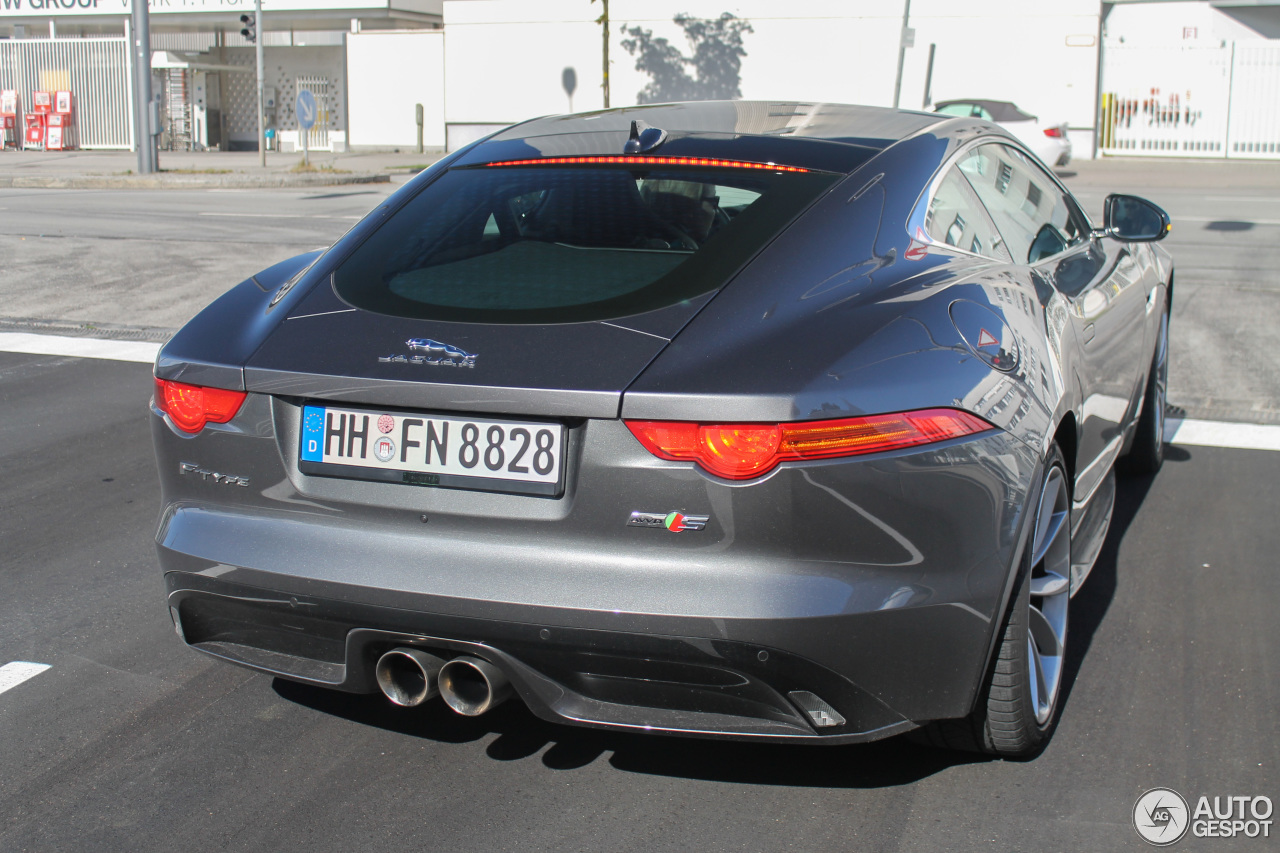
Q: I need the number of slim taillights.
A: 2